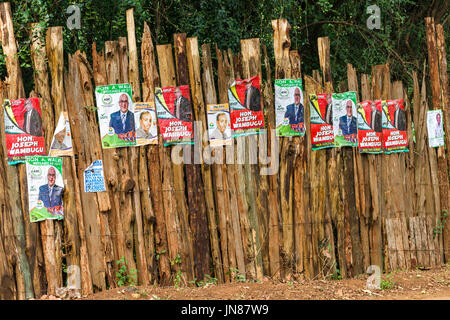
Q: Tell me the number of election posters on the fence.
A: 15